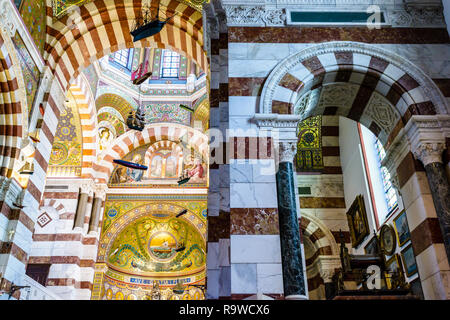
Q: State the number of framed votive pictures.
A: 6